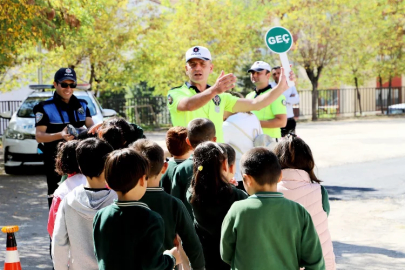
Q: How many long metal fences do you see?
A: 1